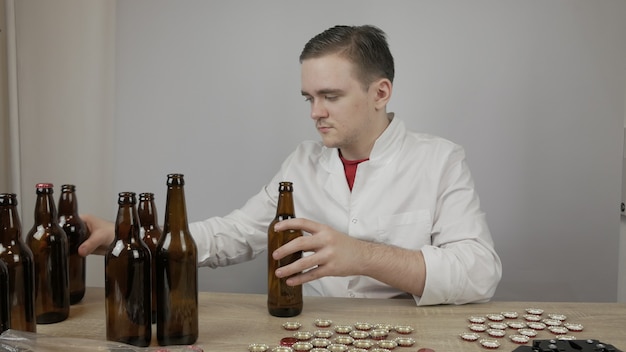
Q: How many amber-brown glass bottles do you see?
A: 8